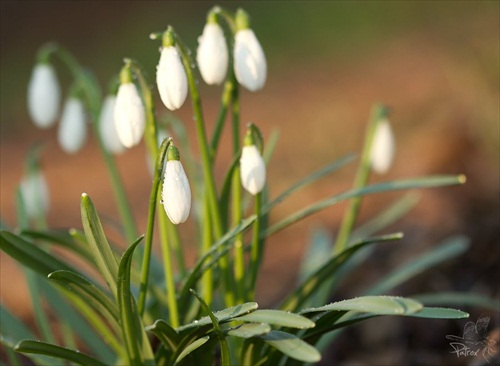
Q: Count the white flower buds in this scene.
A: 11